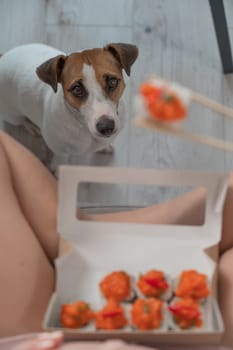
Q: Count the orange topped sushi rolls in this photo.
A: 8